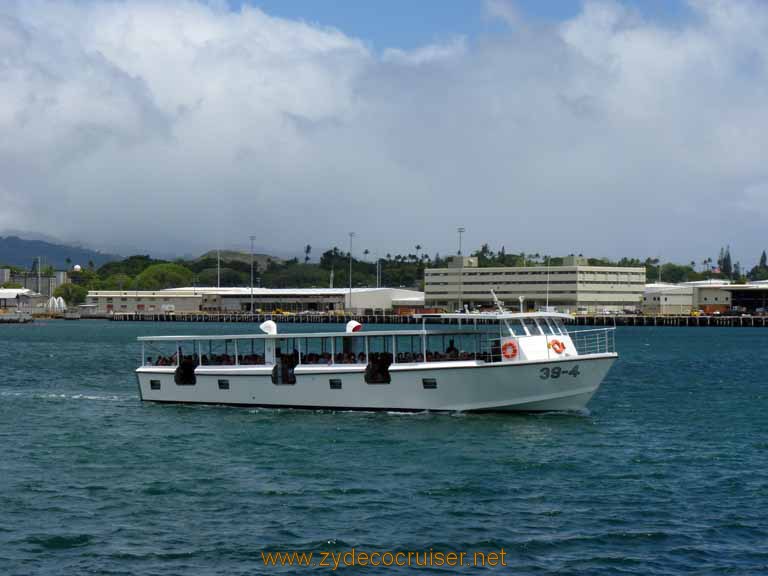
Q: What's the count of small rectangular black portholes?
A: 4